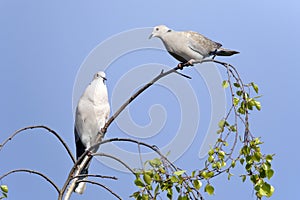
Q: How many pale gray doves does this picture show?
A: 2